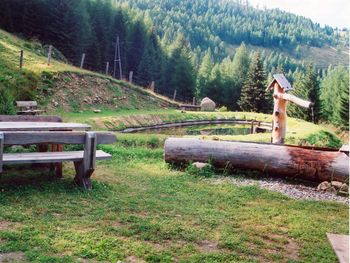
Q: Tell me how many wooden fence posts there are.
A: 8